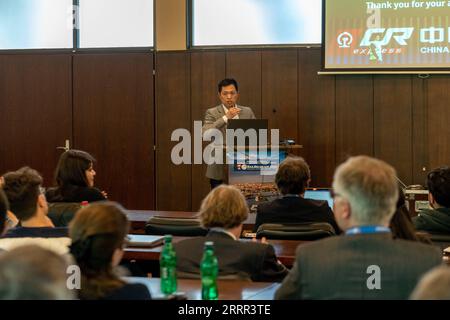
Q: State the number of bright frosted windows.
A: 3